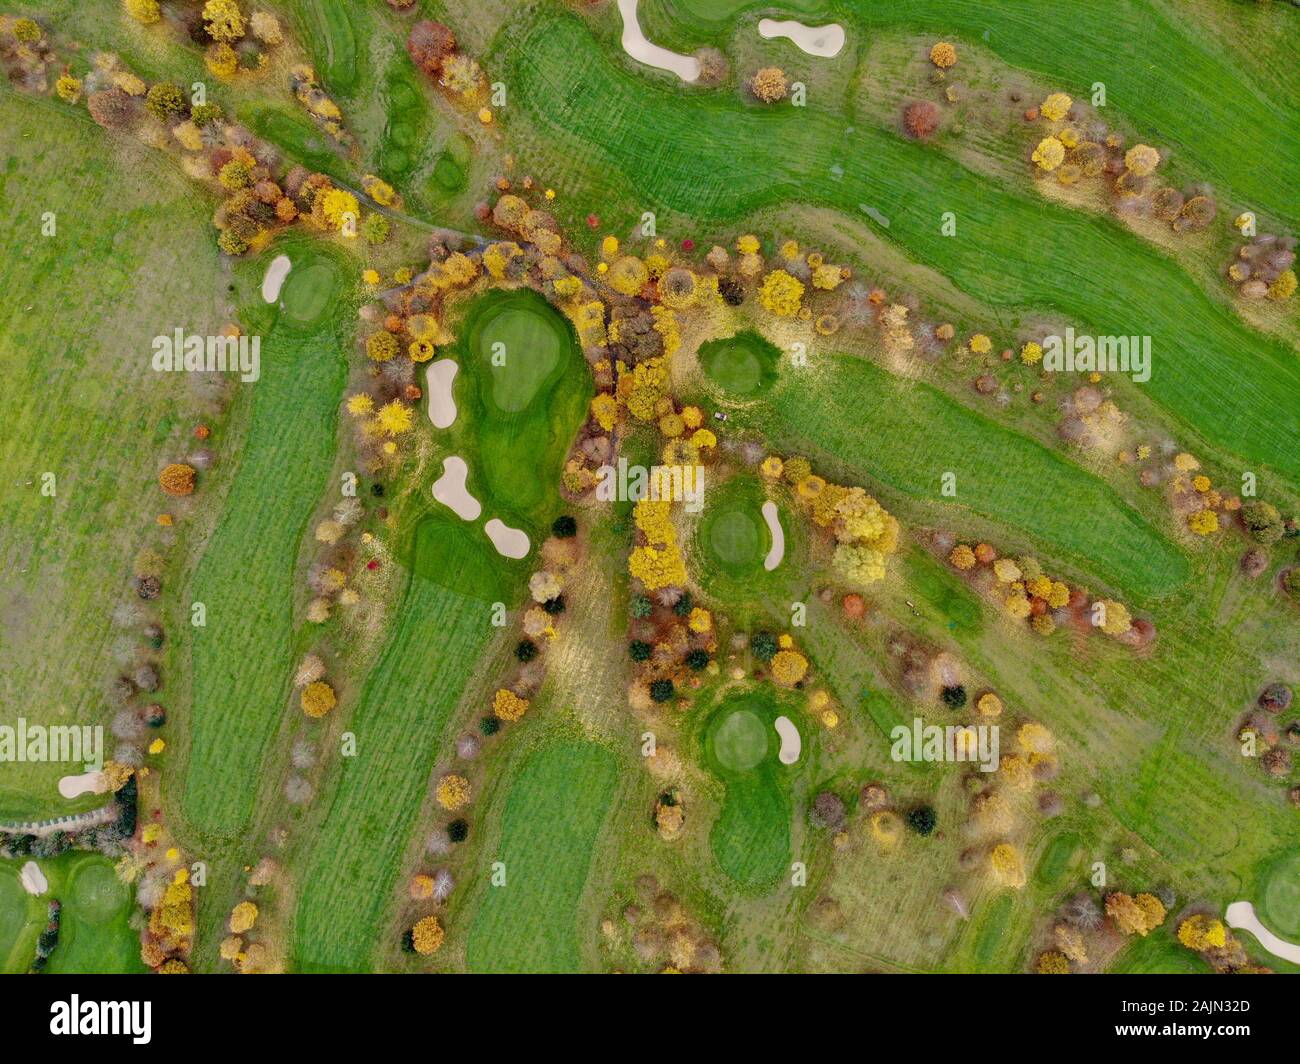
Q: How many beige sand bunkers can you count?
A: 11